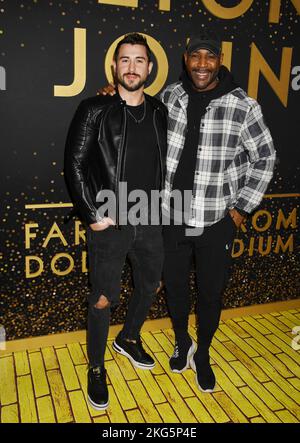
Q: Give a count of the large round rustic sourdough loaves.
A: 0